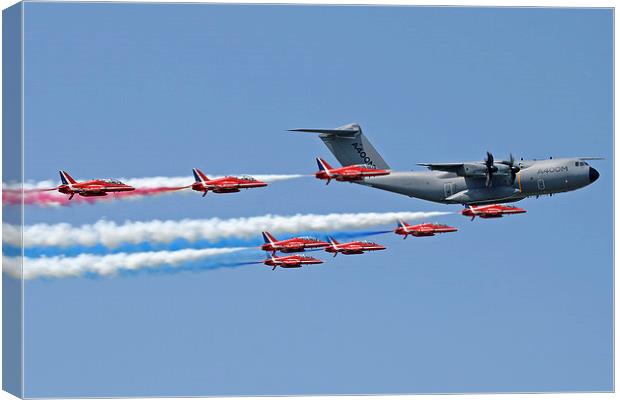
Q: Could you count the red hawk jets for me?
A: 8